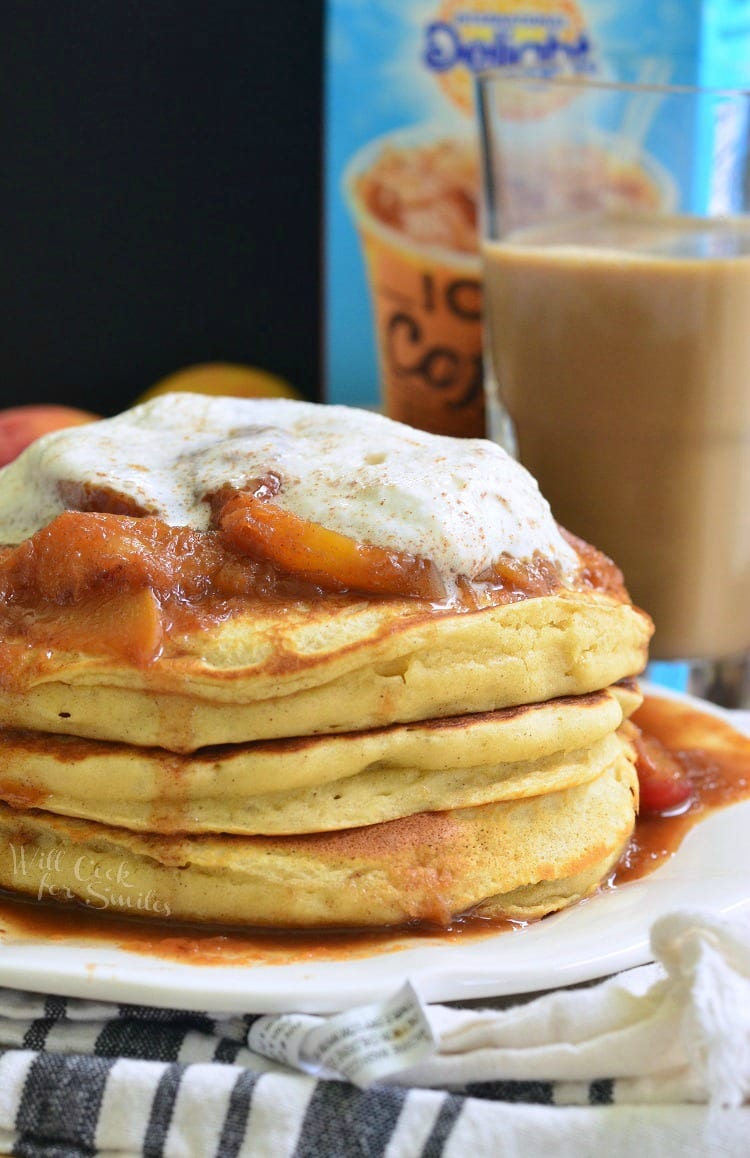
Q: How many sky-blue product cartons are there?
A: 1